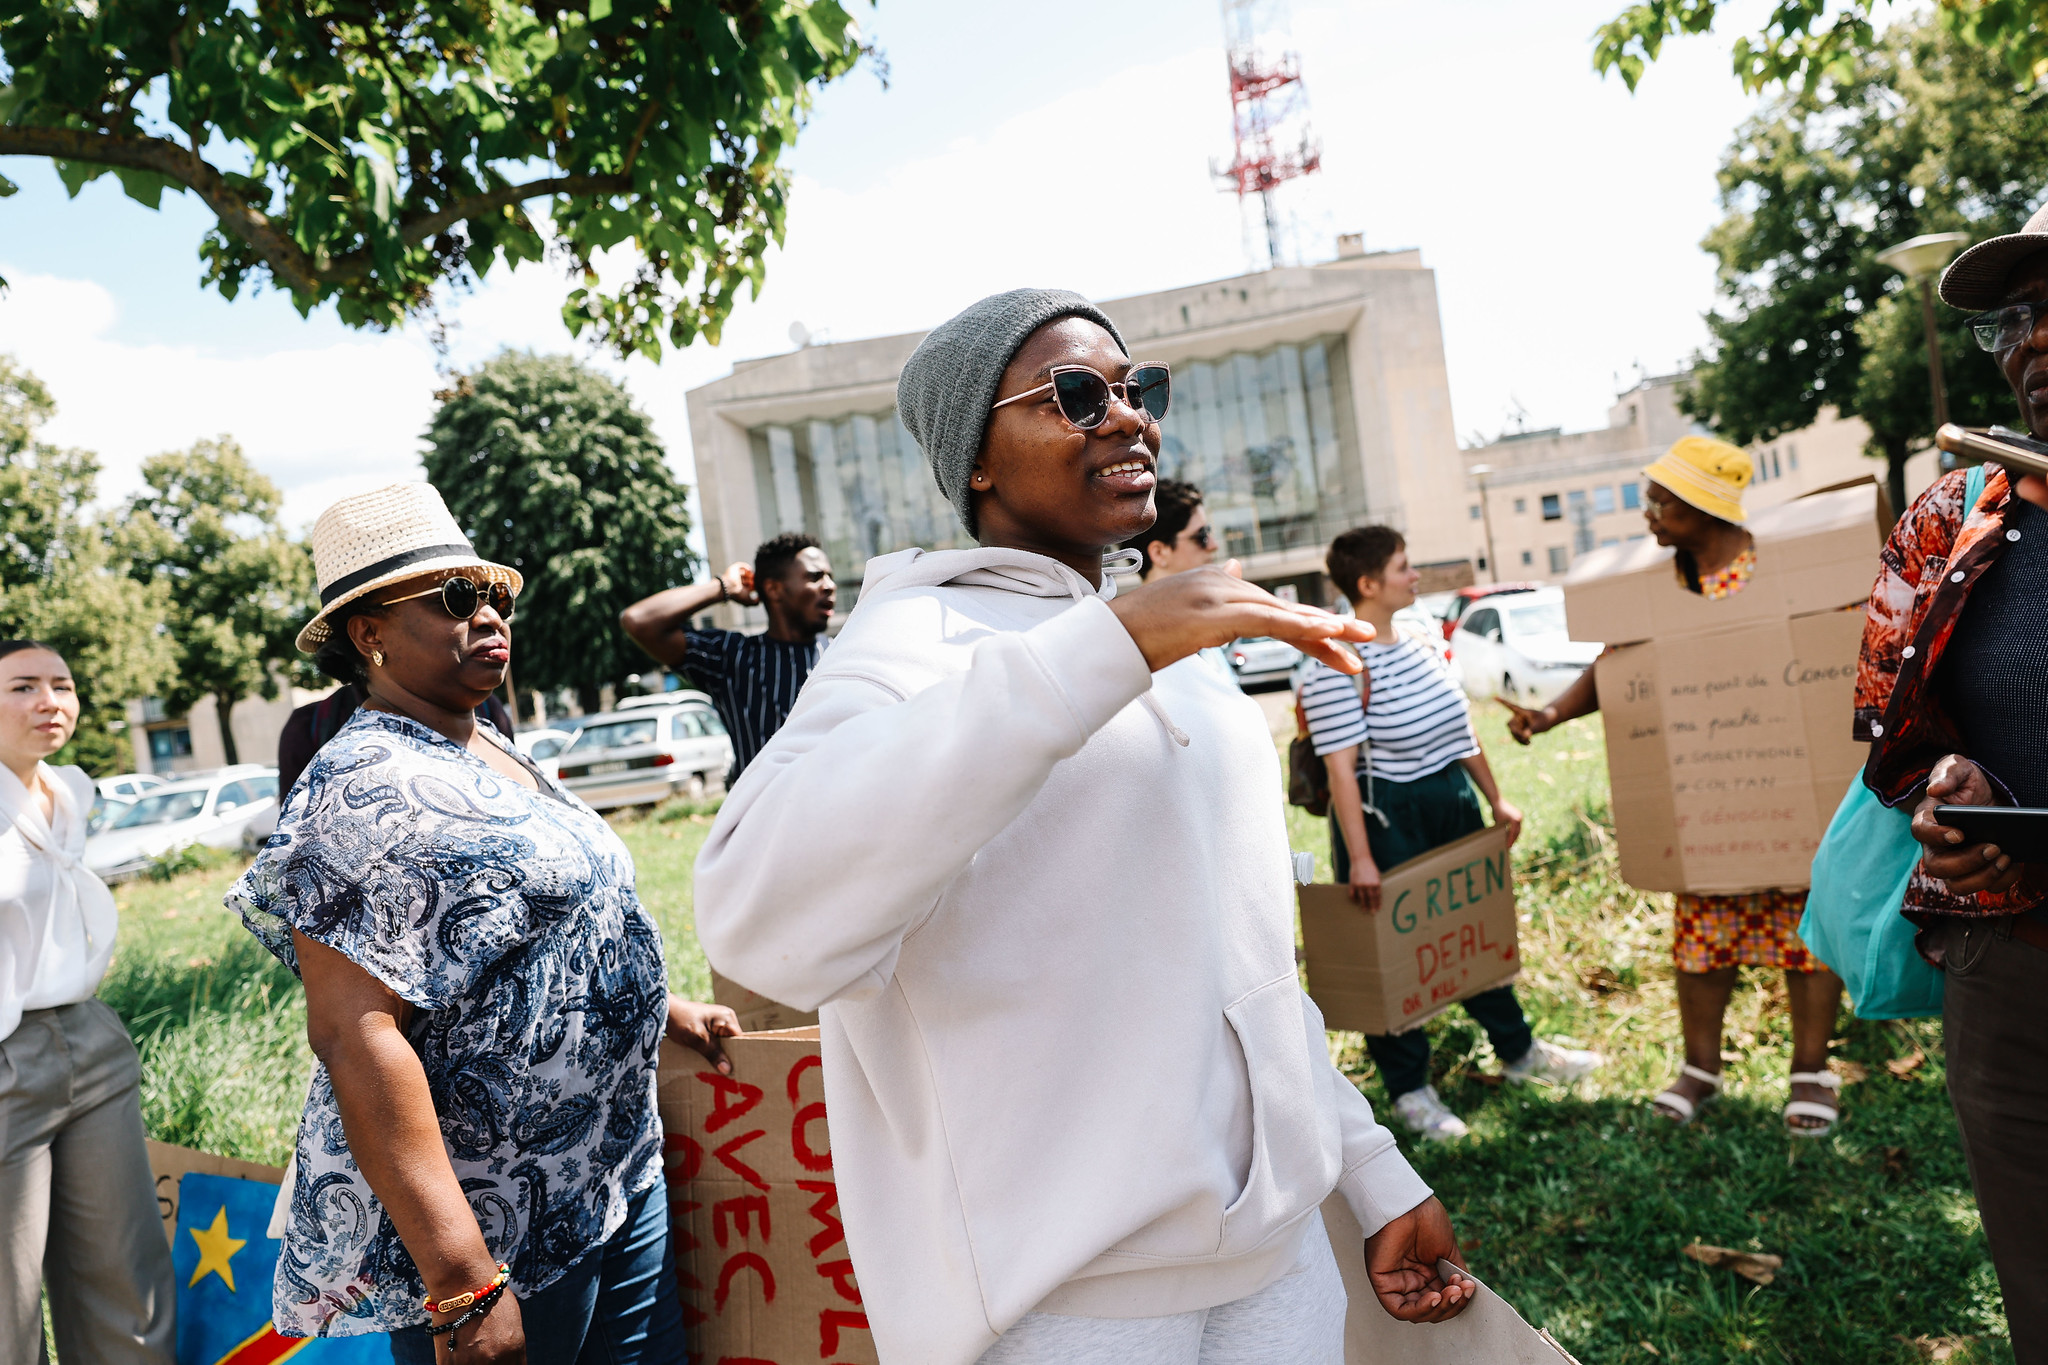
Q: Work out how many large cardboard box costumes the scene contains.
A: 1